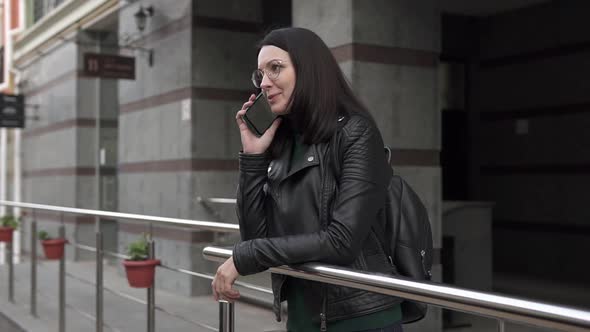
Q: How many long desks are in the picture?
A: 0